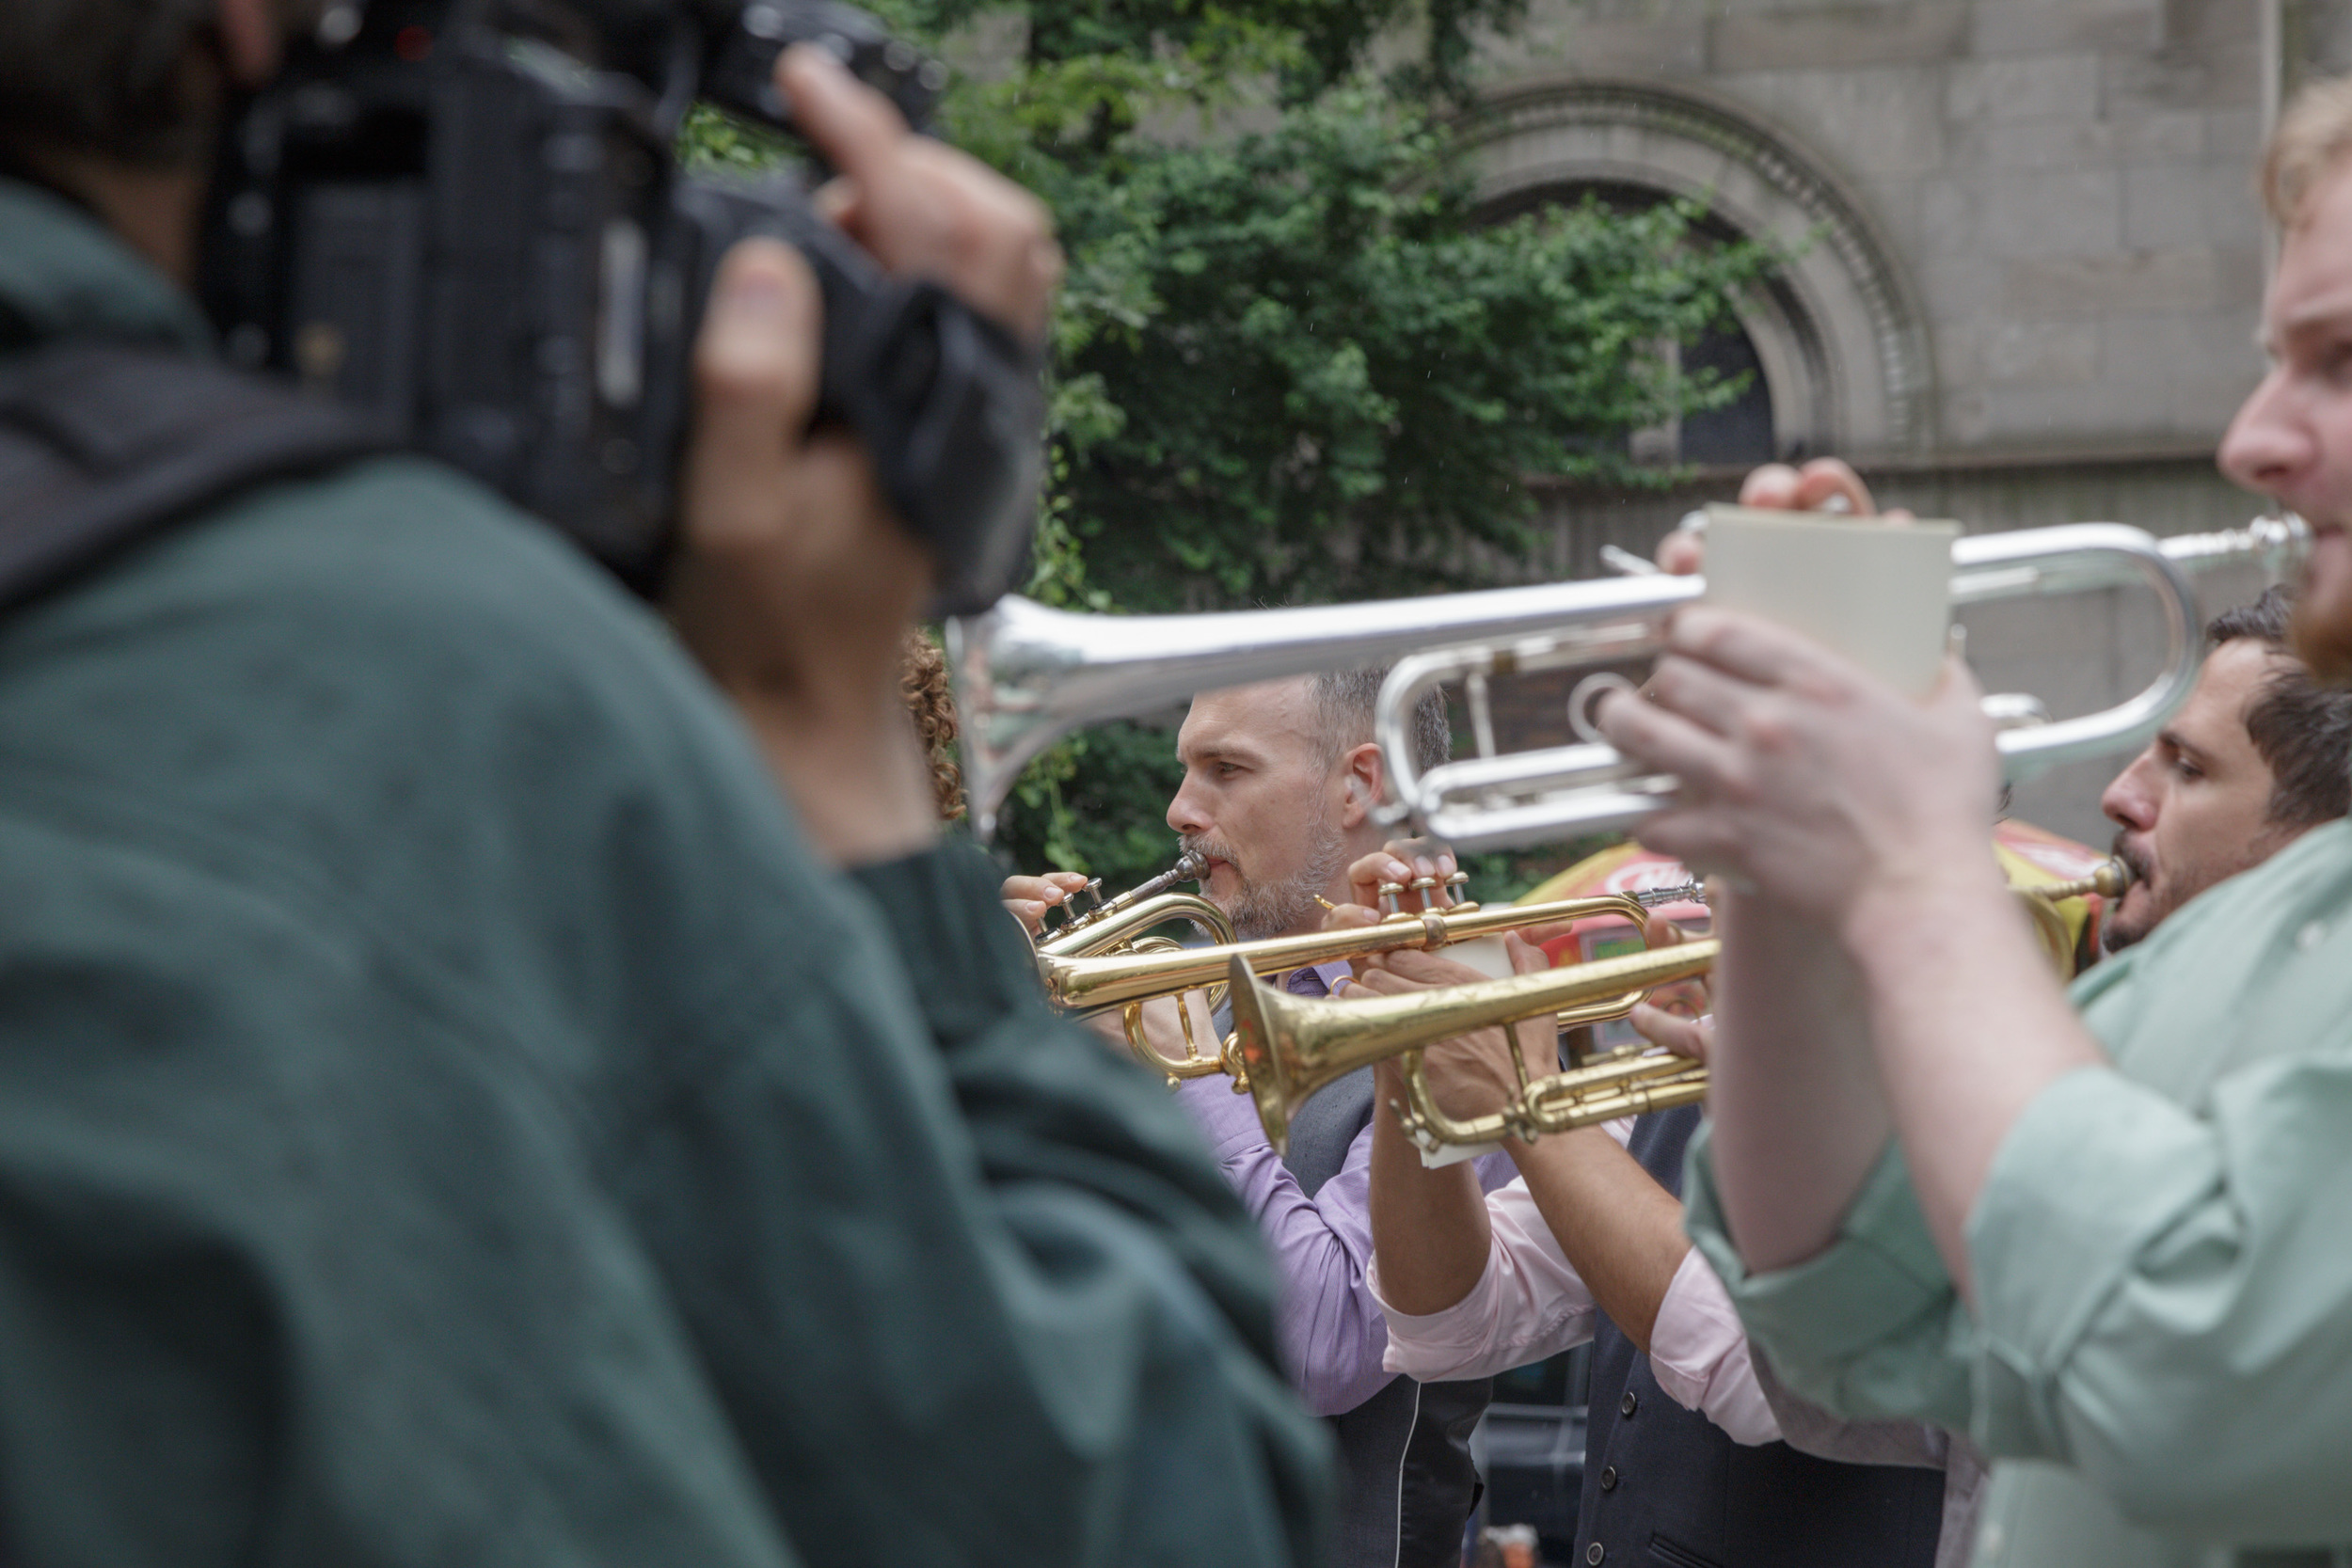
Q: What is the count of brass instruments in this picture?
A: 4